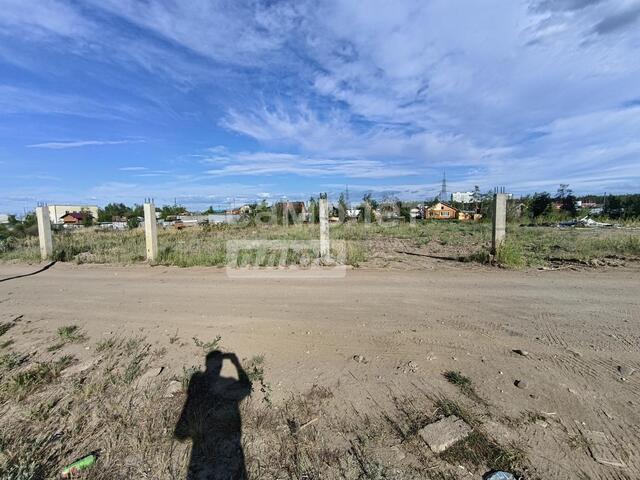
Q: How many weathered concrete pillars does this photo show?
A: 4